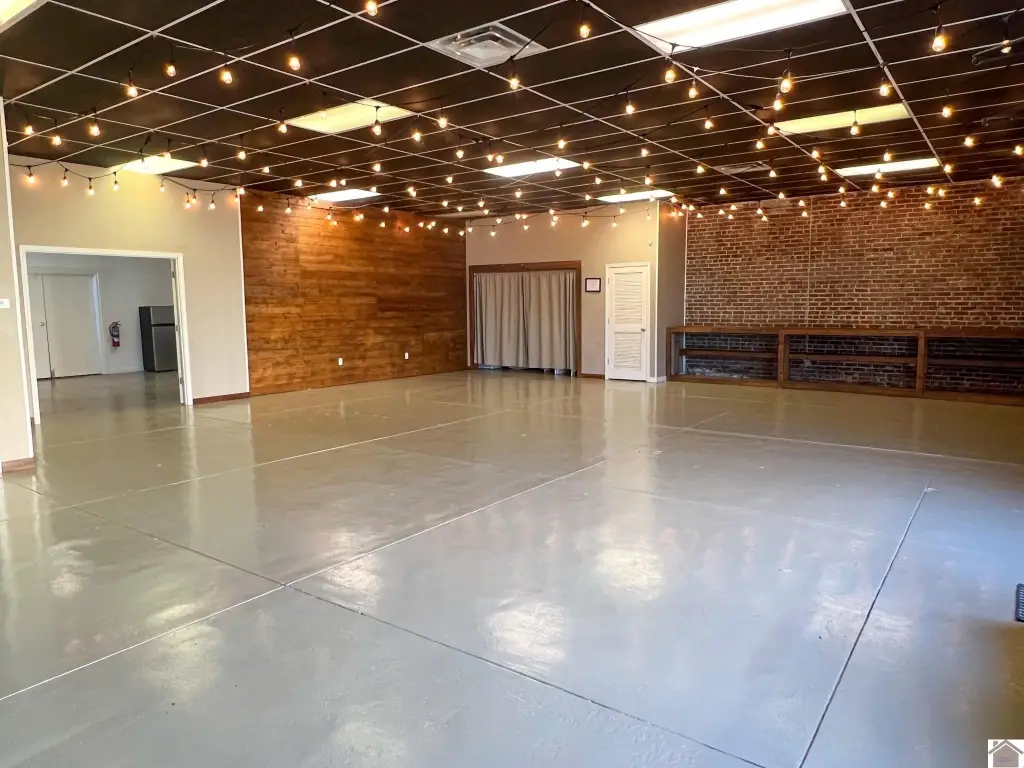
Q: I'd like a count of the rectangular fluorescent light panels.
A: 9